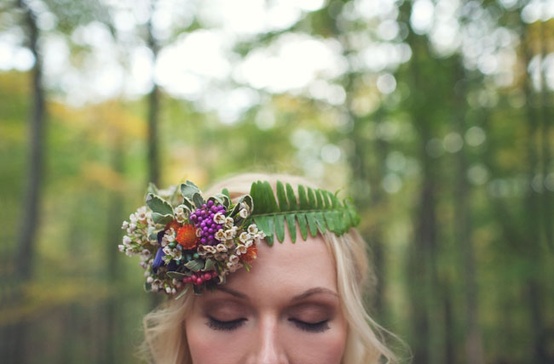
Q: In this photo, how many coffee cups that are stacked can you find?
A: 0